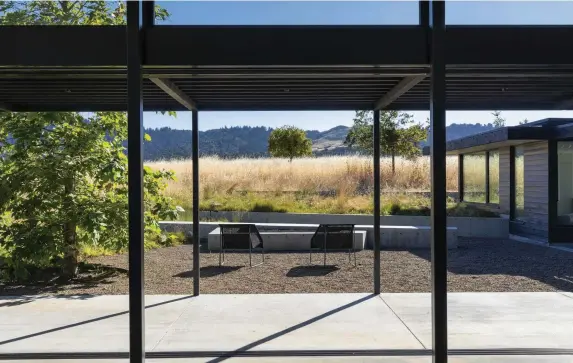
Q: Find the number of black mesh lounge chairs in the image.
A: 2